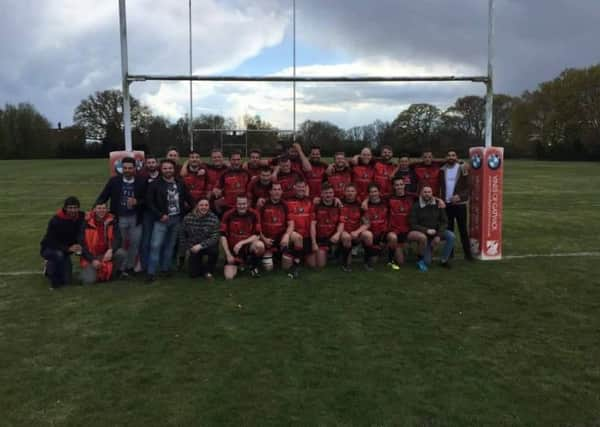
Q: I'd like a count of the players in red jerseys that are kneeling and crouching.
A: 7